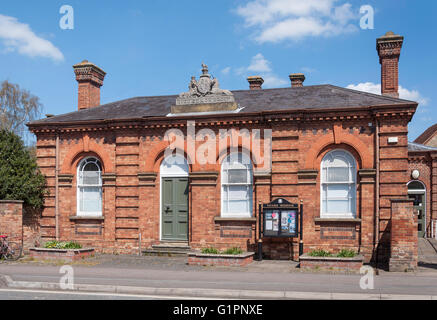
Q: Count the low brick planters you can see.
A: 3